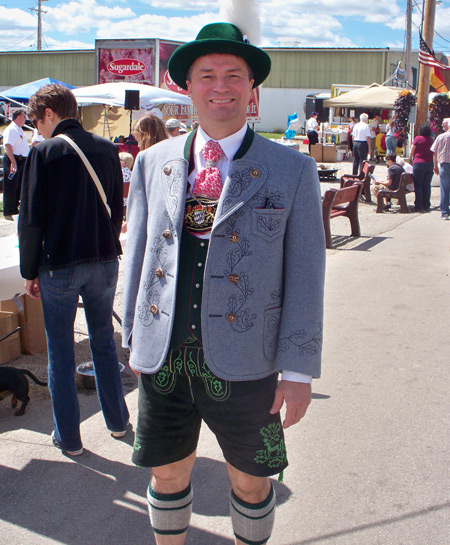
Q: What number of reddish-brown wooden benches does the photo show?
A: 3